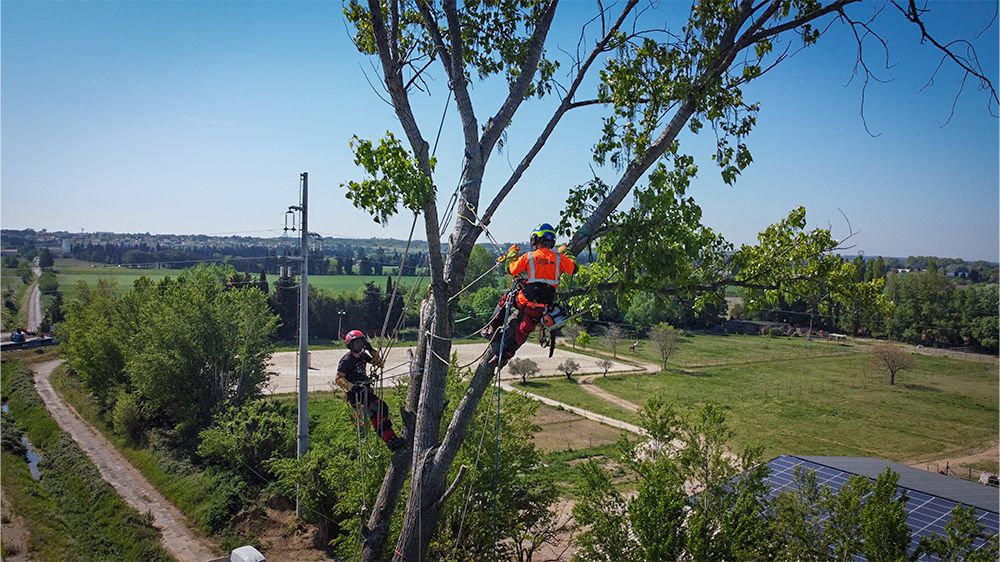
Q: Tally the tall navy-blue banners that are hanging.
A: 0